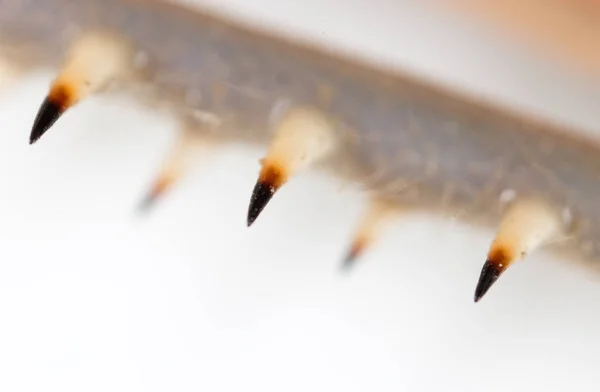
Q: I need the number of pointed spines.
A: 5